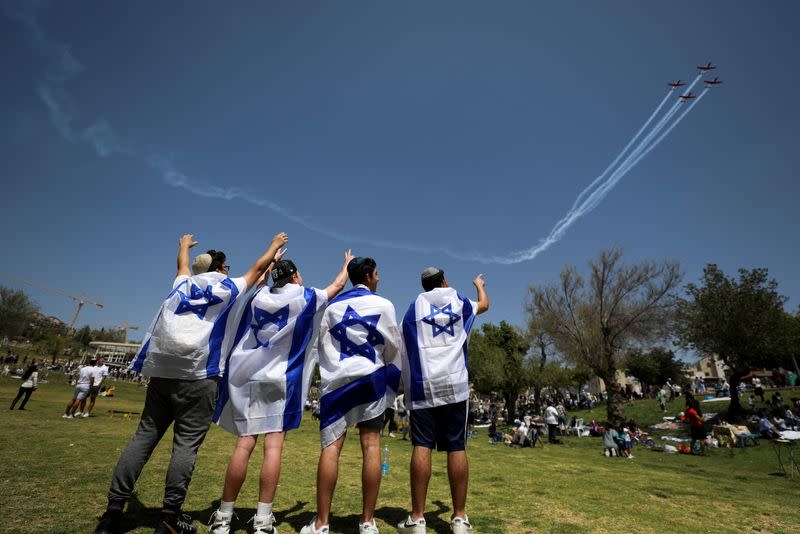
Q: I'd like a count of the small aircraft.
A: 4